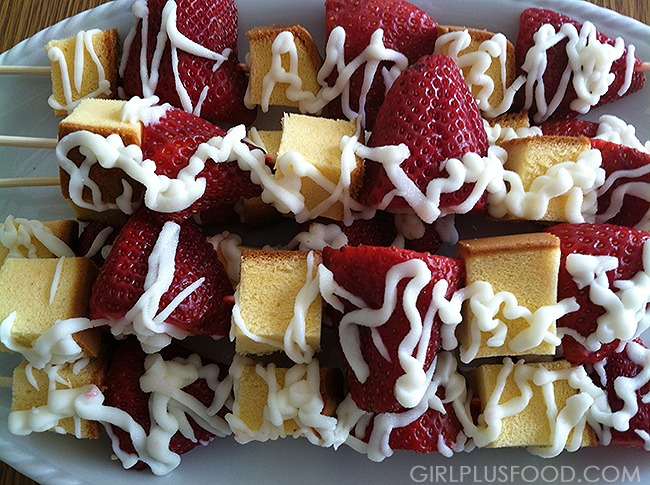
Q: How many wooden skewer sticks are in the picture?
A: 4